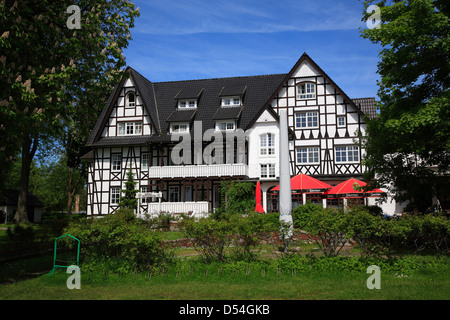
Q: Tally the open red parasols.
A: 2